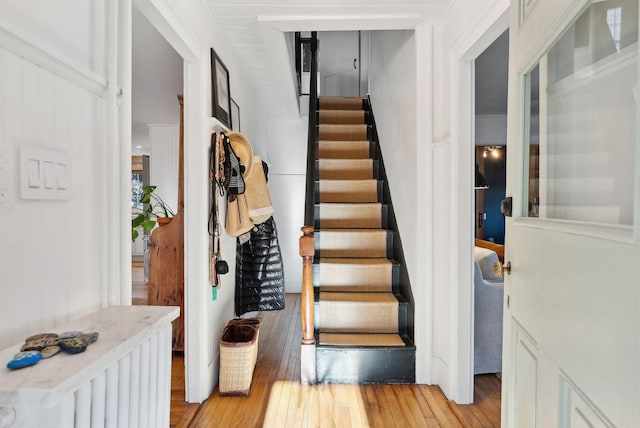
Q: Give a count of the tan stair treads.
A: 11